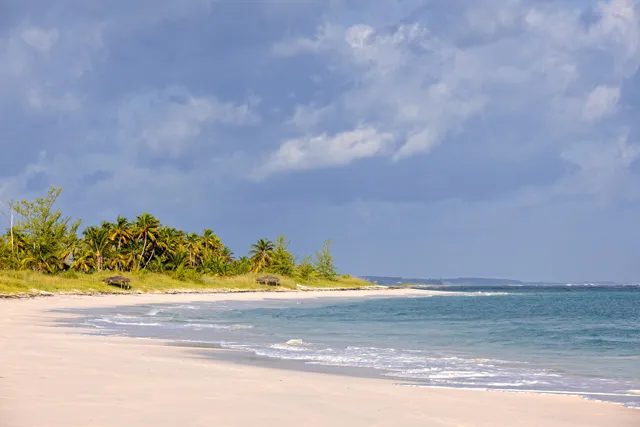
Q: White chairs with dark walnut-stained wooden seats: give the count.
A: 0